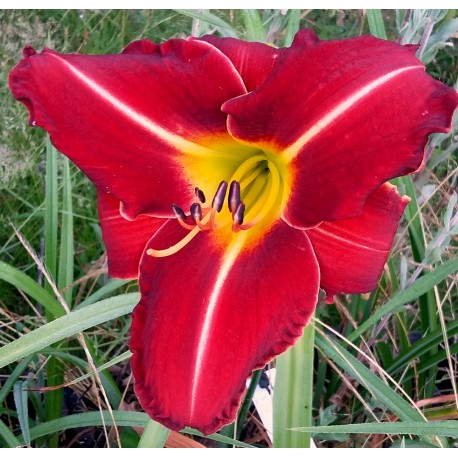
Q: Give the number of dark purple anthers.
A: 6